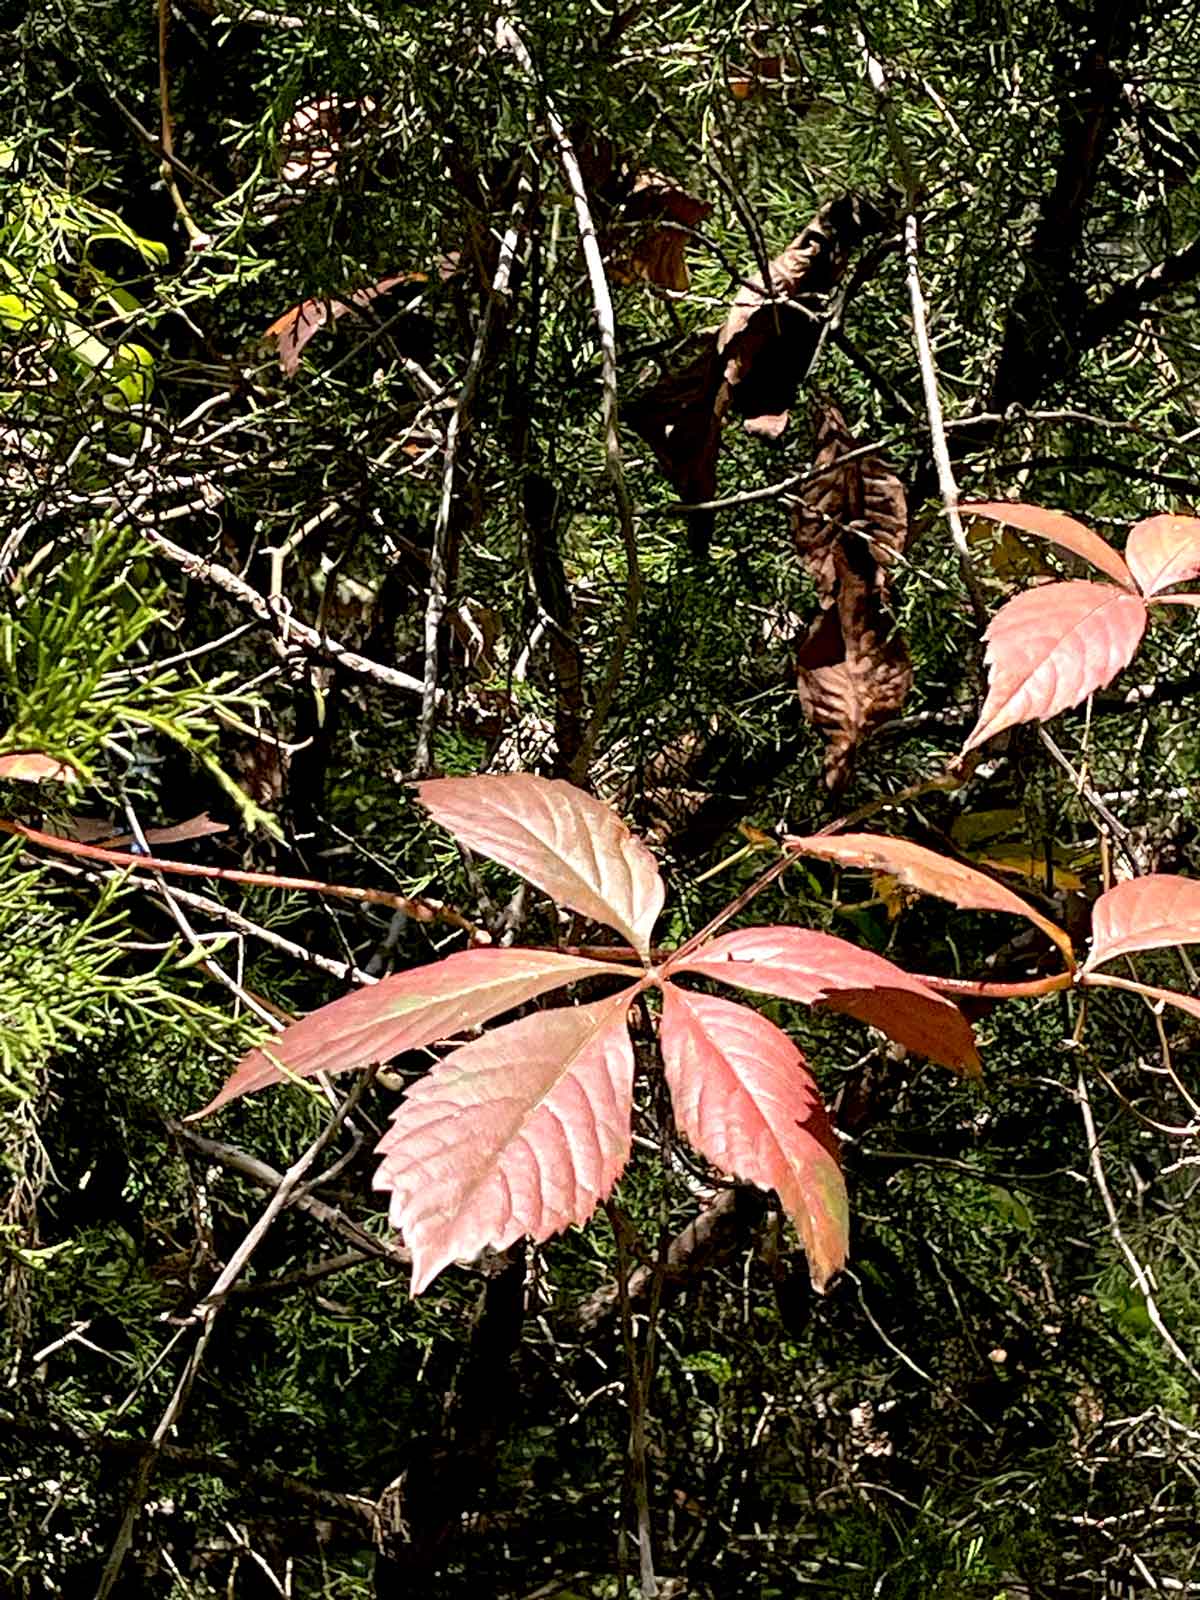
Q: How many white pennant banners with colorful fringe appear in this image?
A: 0